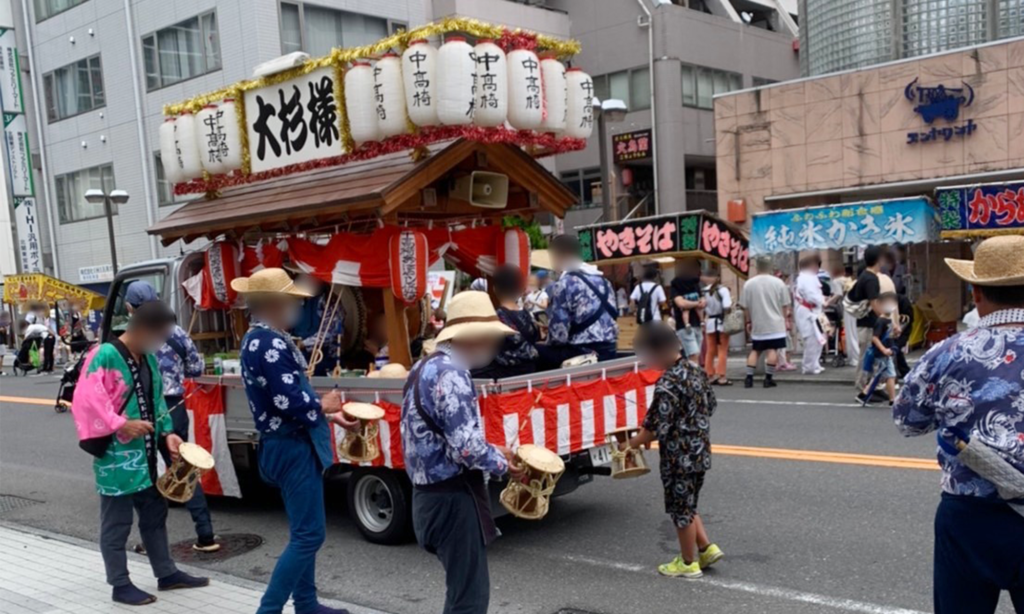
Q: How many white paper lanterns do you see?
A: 12